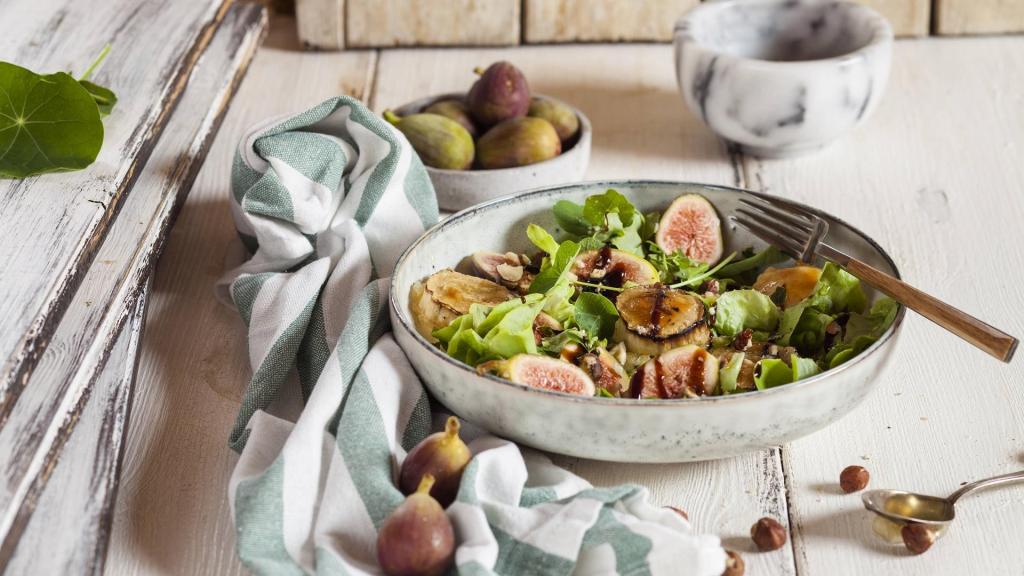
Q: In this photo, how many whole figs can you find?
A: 7